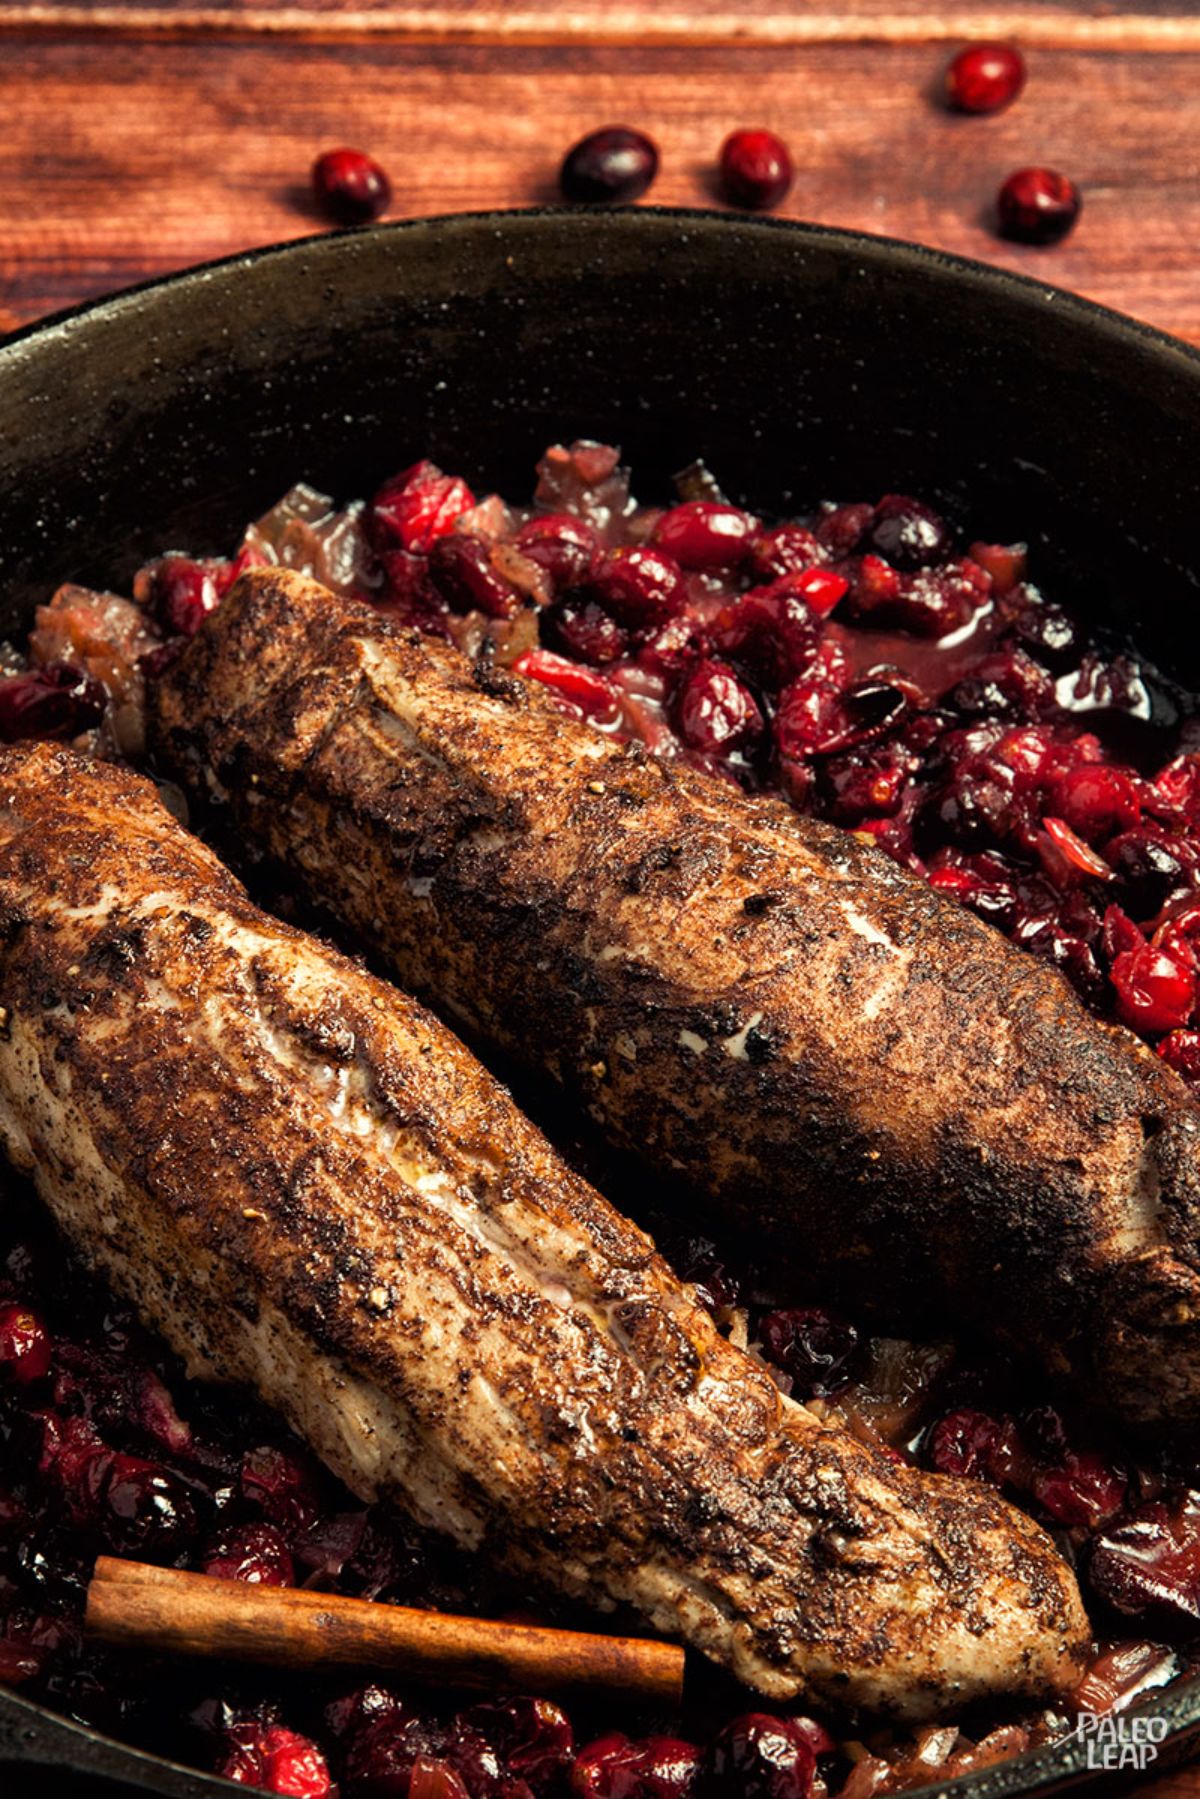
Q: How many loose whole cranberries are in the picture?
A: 5